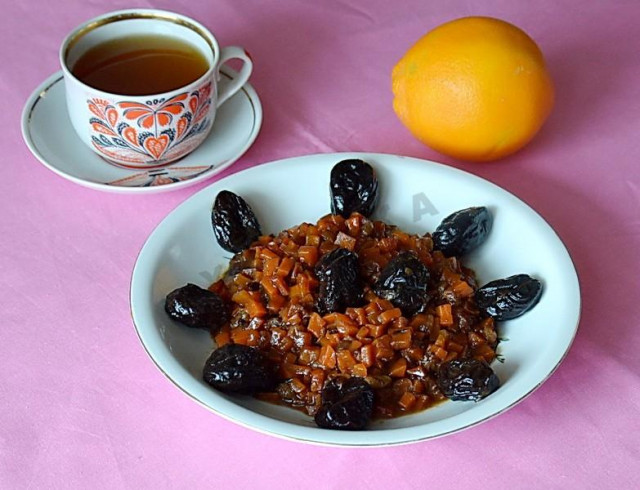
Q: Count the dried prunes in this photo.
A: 10